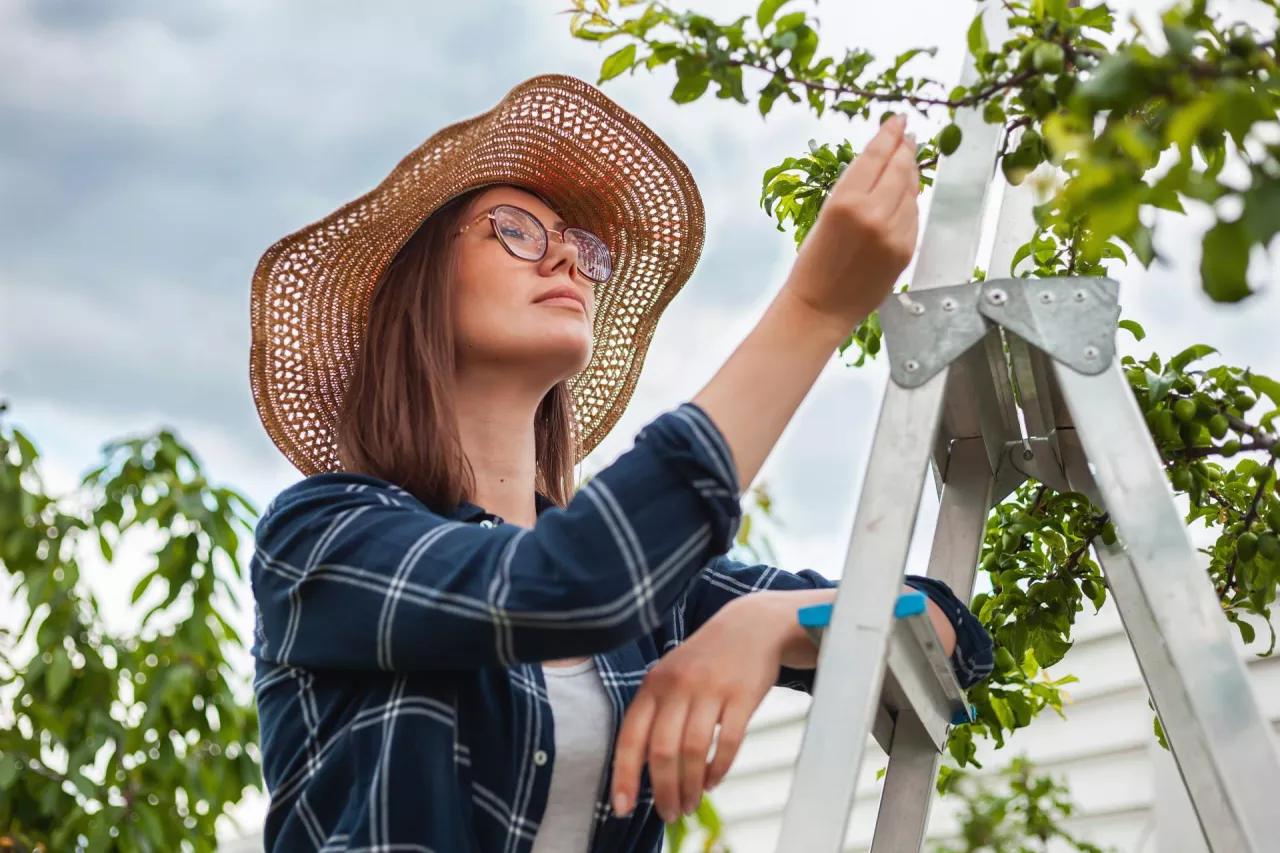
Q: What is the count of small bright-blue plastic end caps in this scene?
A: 3